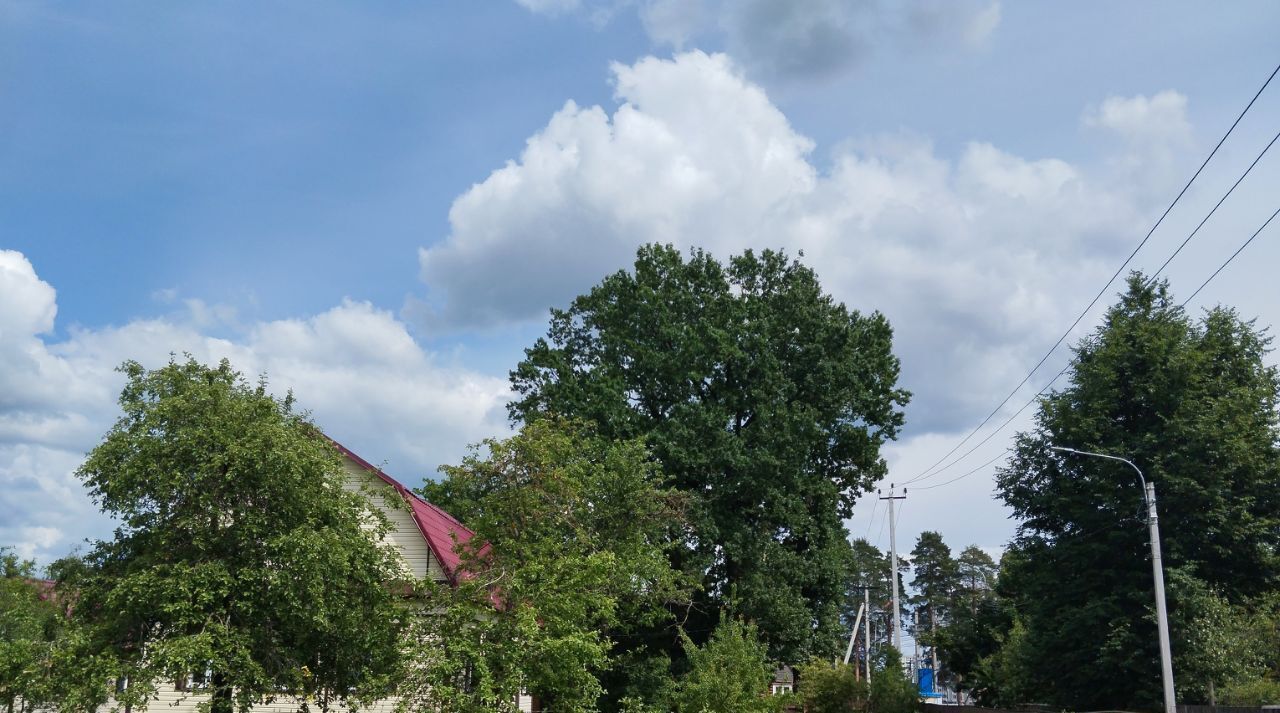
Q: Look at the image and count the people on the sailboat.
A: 0